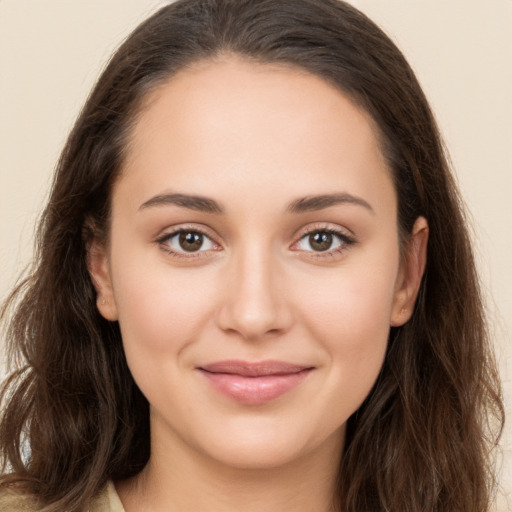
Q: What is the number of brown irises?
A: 2